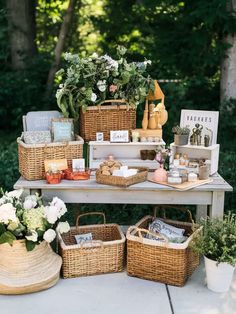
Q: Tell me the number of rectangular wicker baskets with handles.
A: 4